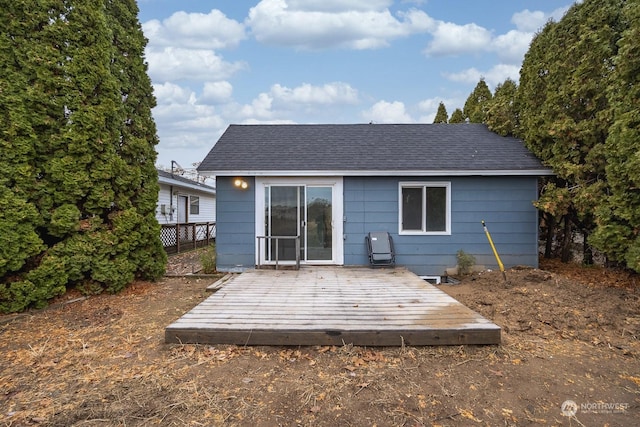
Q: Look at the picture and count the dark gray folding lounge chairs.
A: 1